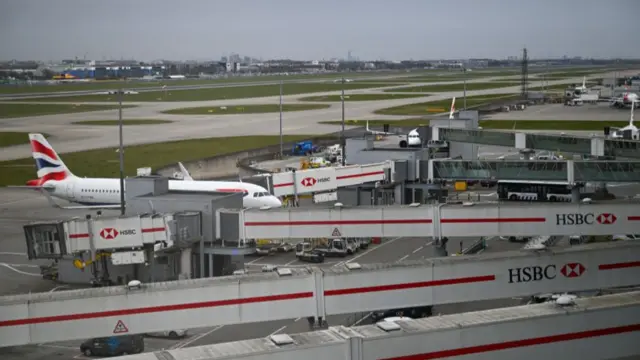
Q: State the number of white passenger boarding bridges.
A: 5